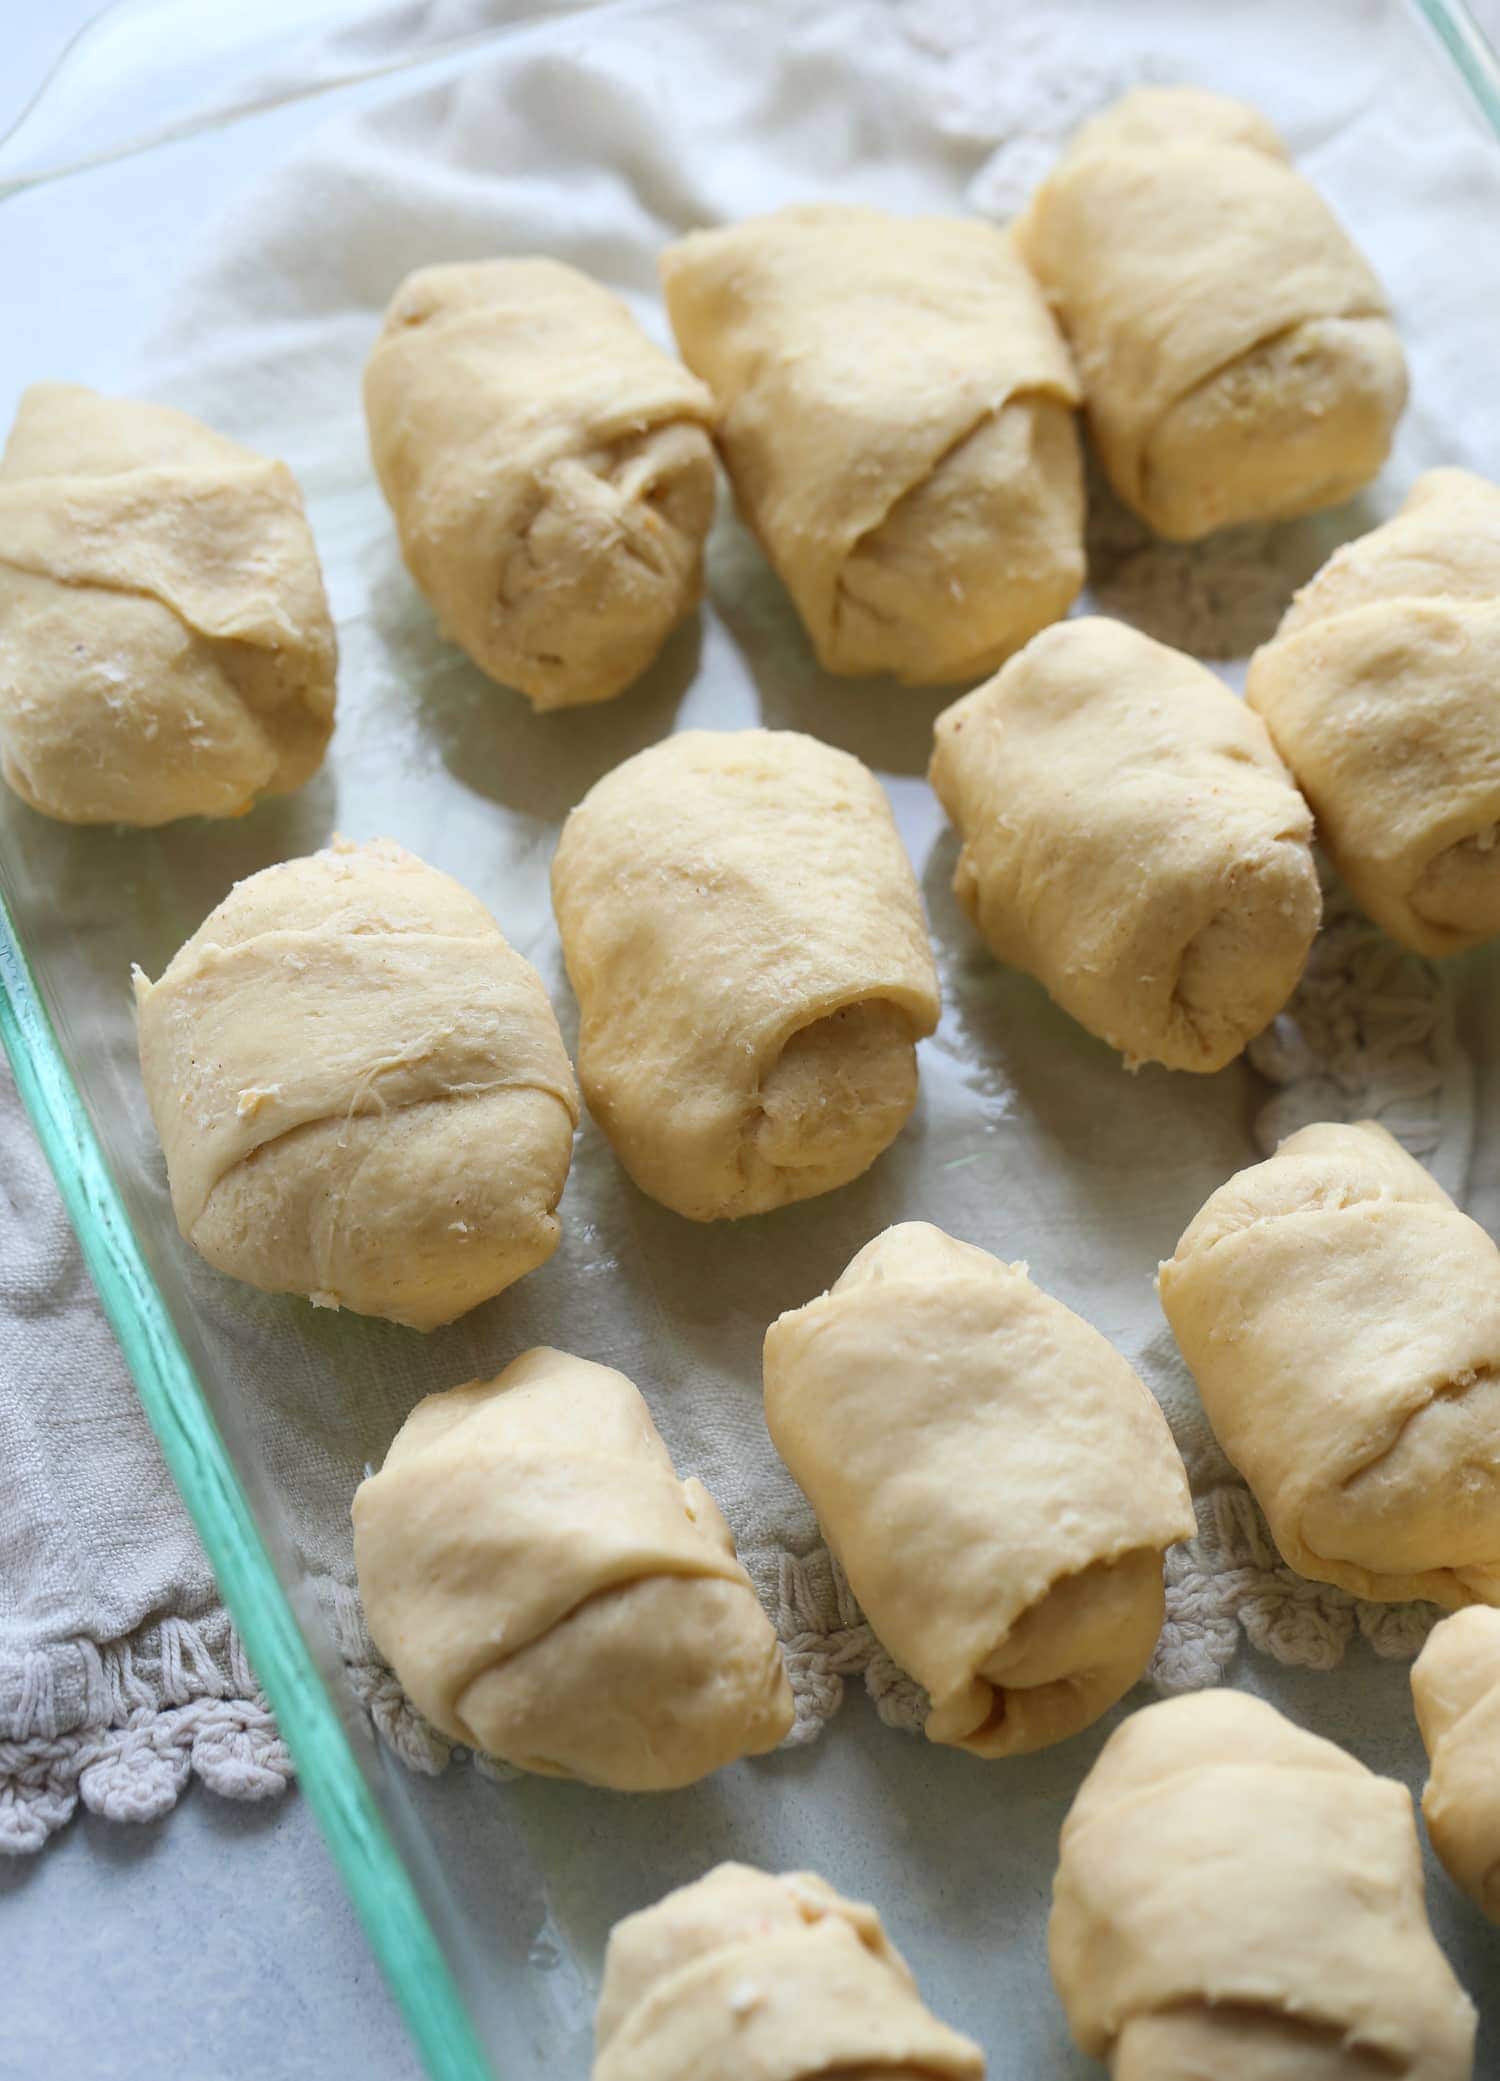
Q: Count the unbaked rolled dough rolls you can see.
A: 14